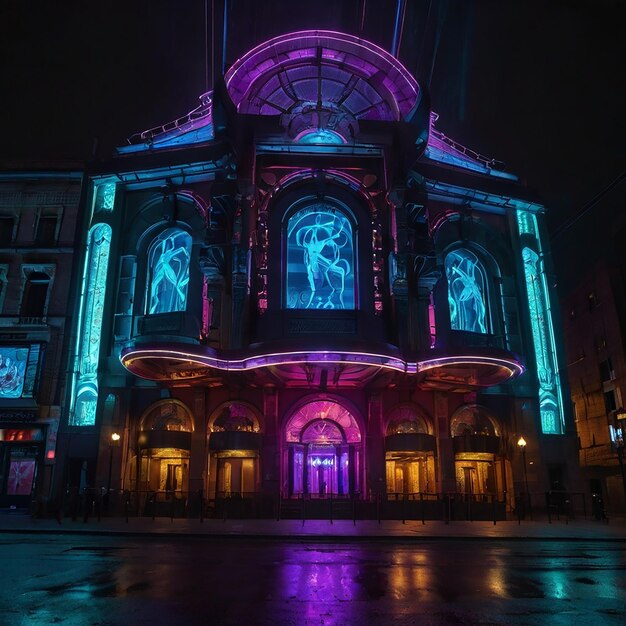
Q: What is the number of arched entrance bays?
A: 5